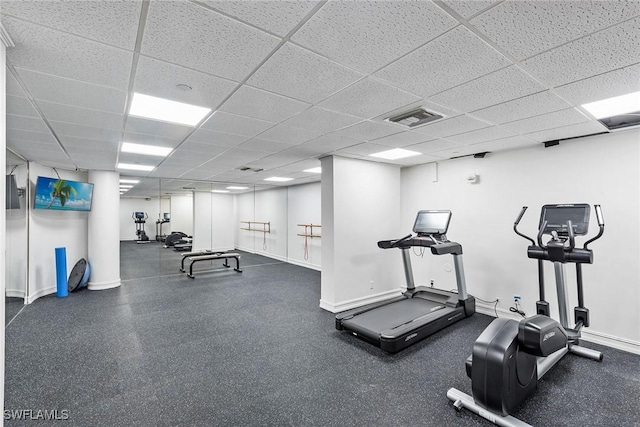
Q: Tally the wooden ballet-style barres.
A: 2